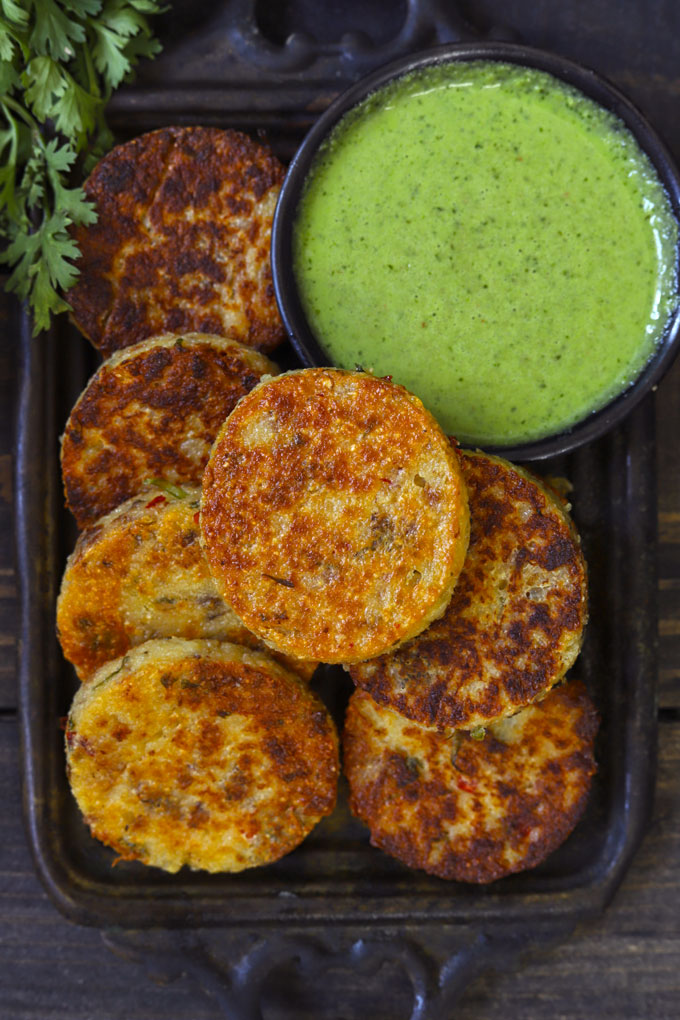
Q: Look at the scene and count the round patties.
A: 7